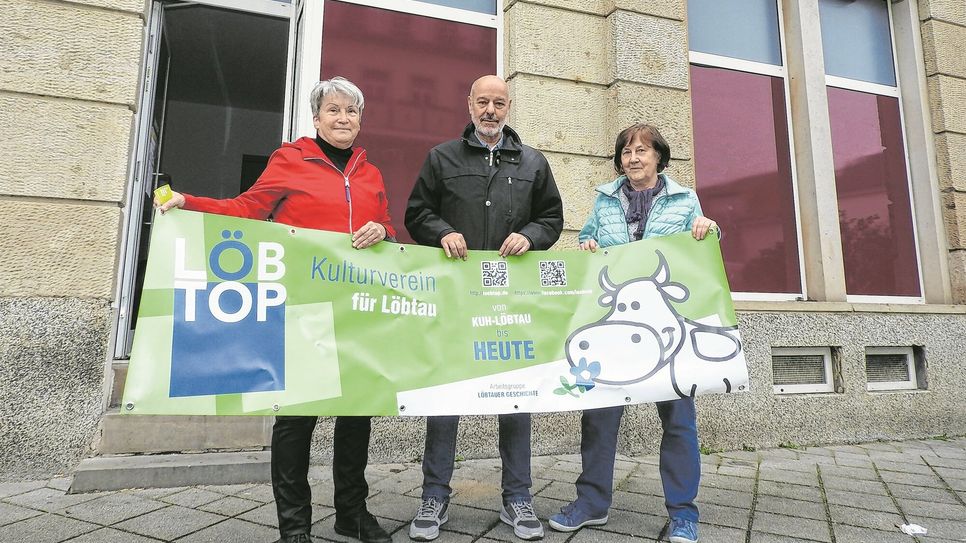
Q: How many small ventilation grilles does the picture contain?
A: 2